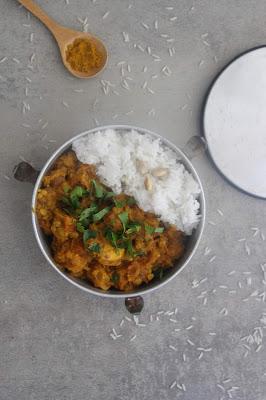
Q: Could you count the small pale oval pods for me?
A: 3